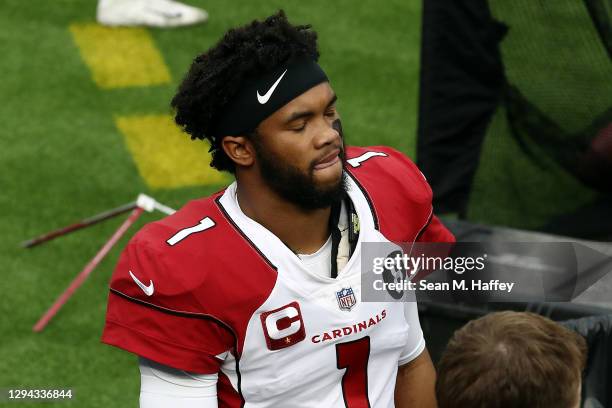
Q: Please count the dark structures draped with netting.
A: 1